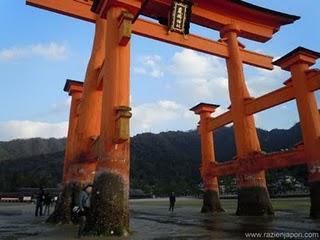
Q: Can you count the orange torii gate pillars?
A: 6